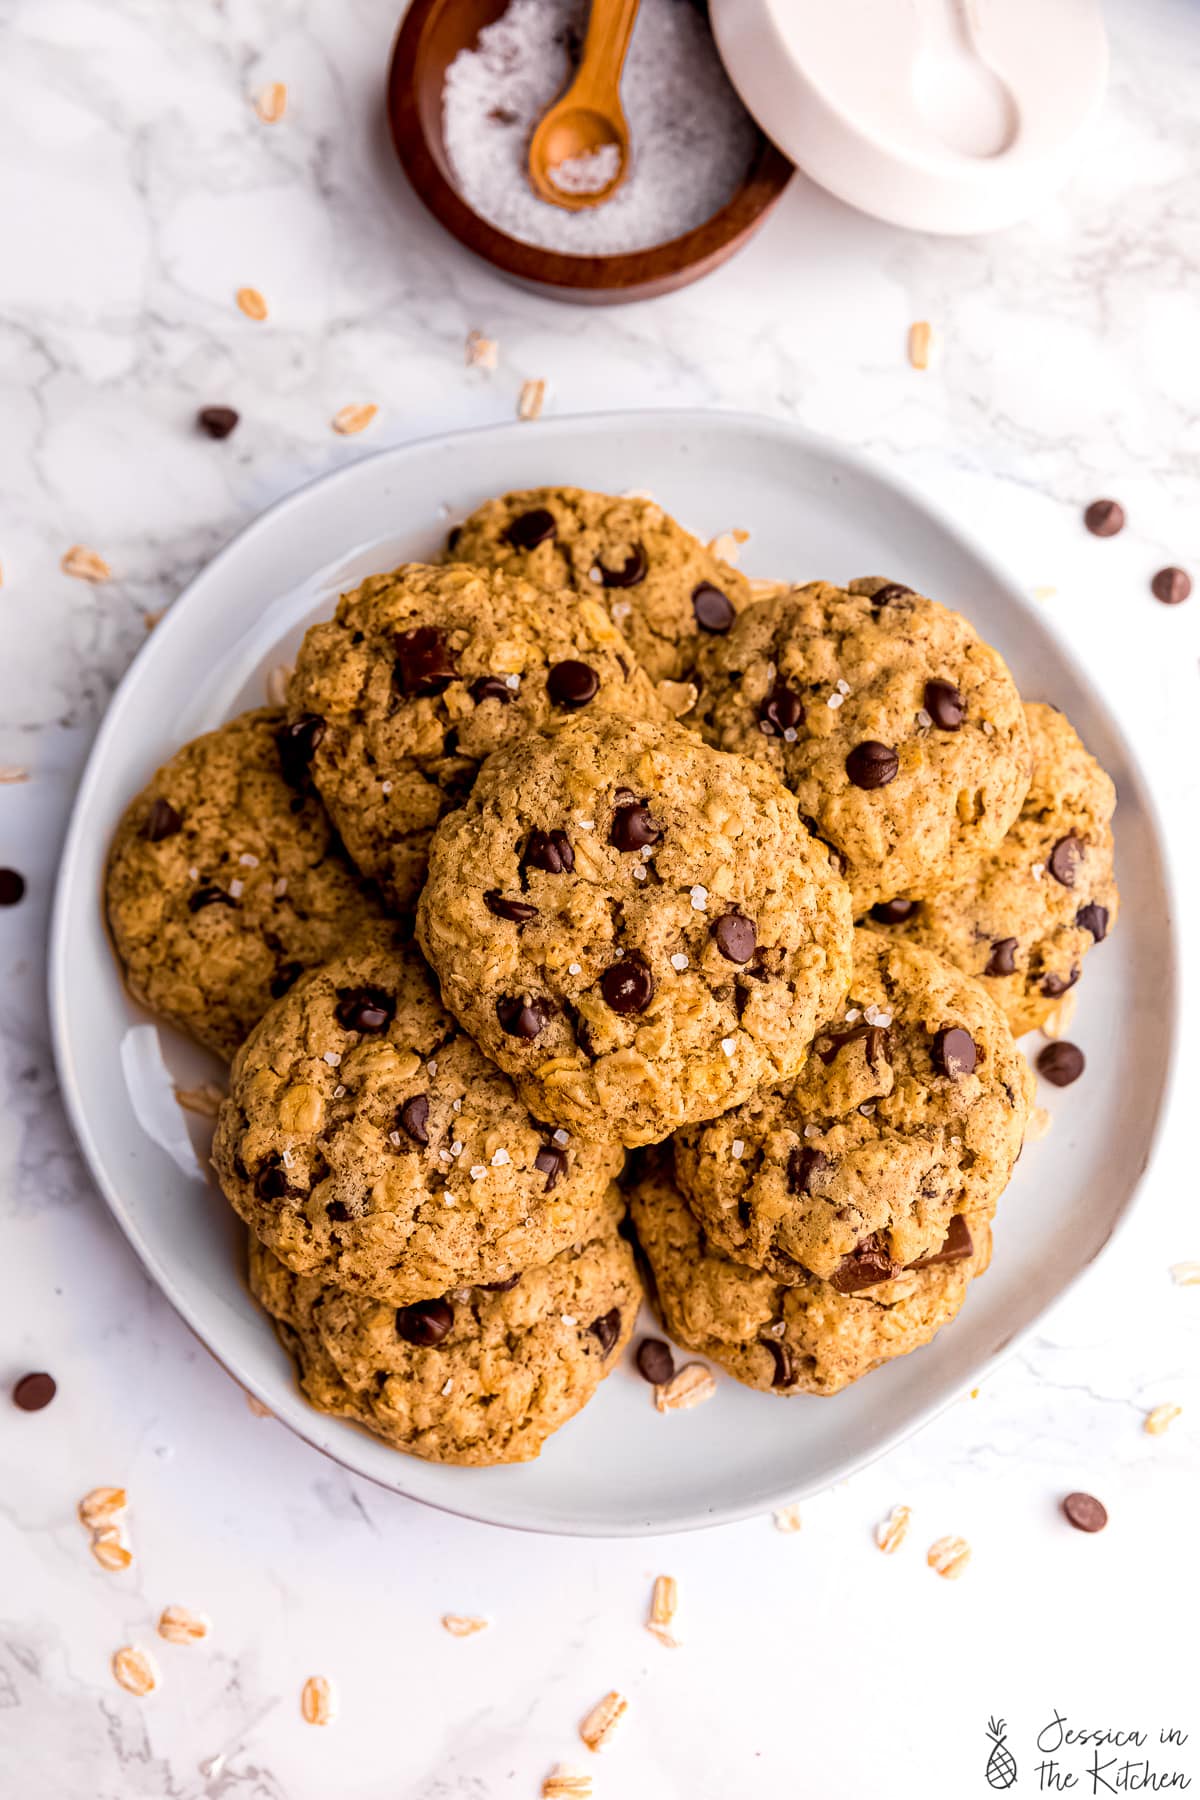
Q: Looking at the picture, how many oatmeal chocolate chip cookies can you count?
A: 10